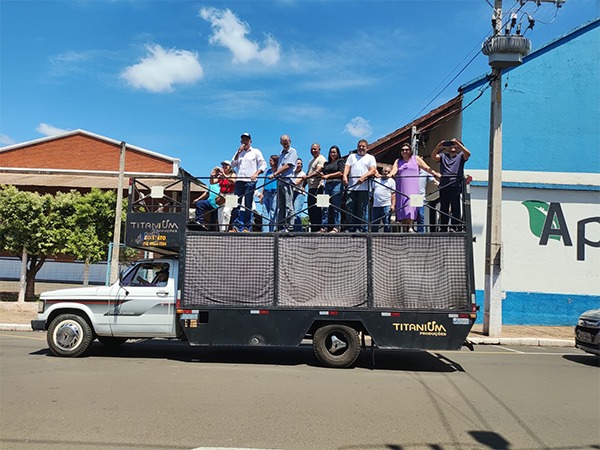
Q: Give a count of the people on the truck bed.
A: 13